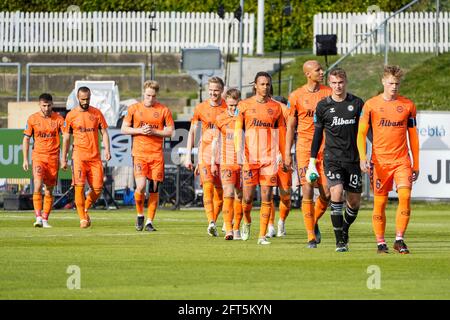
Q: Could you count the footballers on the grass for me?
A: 10